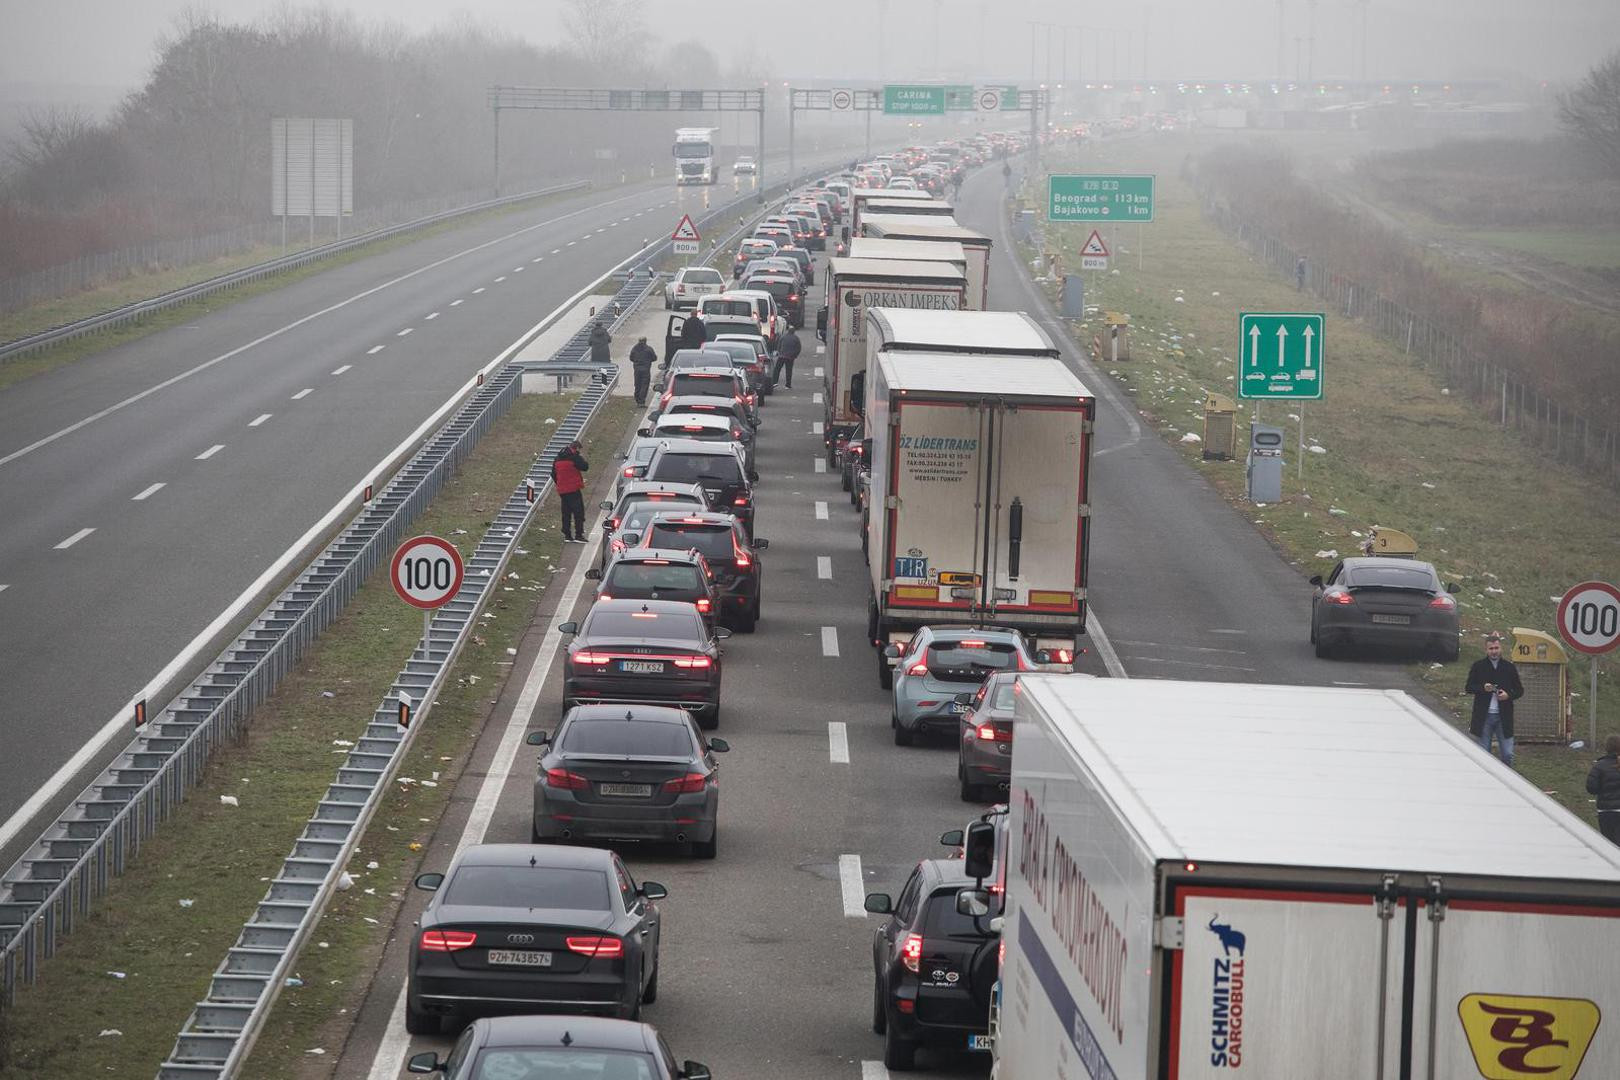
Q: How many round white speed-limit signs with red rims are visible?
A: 2